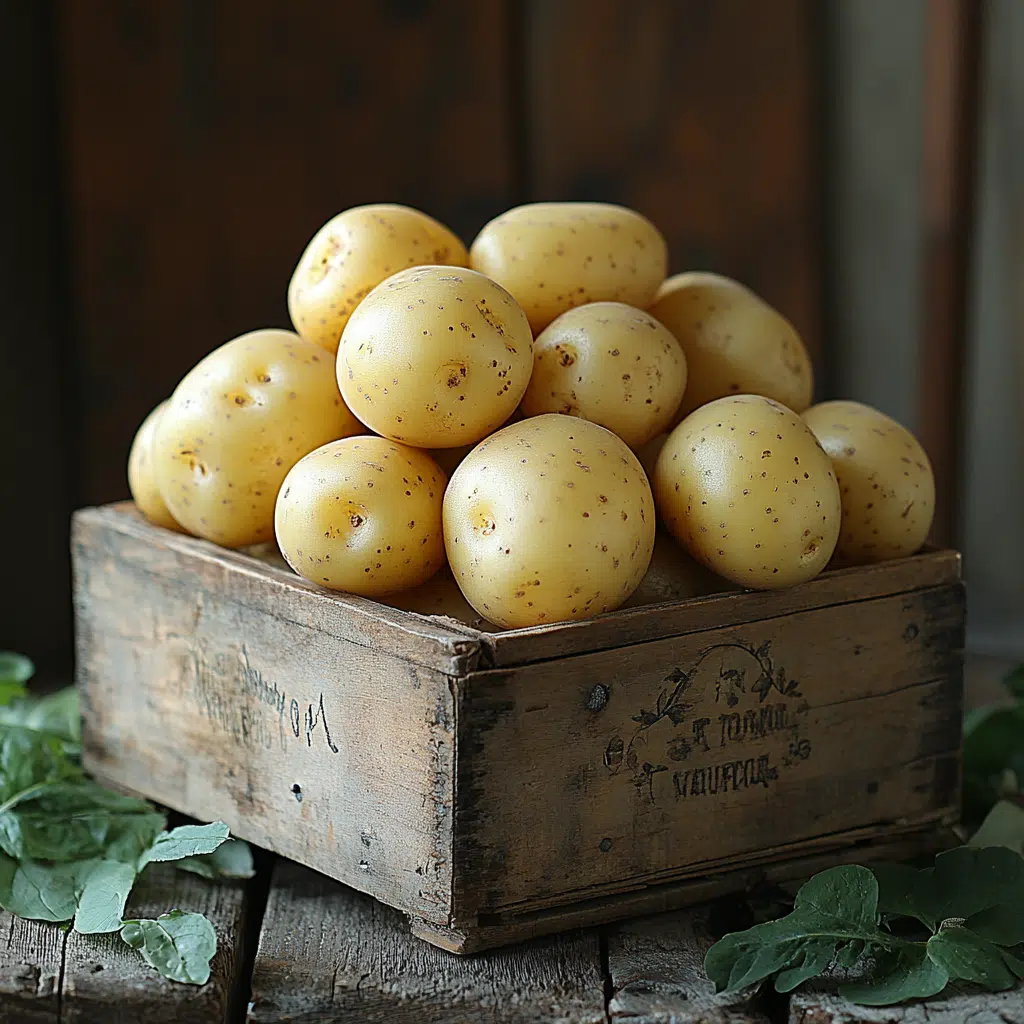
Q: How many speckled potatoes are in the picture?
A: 11